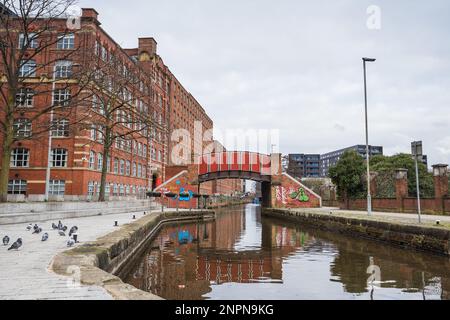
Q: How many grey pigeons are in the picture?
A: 12